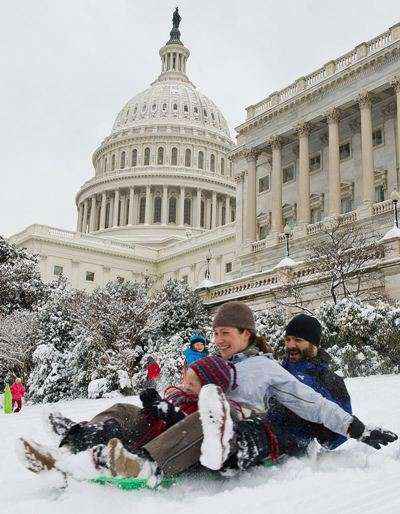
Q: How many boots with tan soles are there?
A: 2